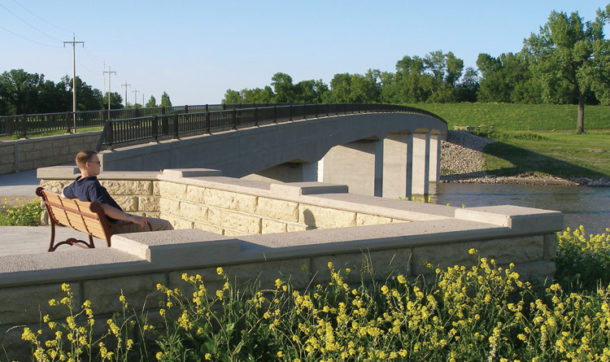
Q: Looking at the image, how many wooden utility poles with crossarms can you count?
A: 4